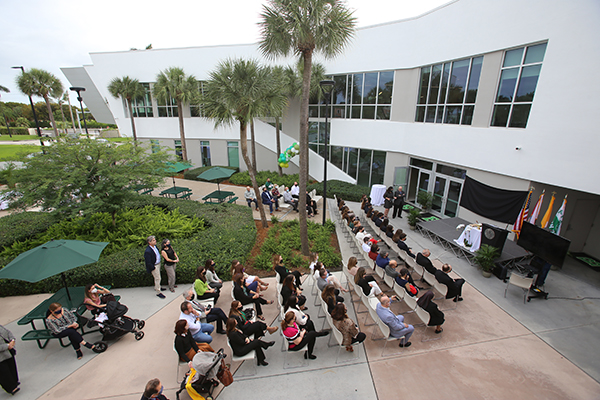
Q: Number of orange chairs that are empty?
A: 0